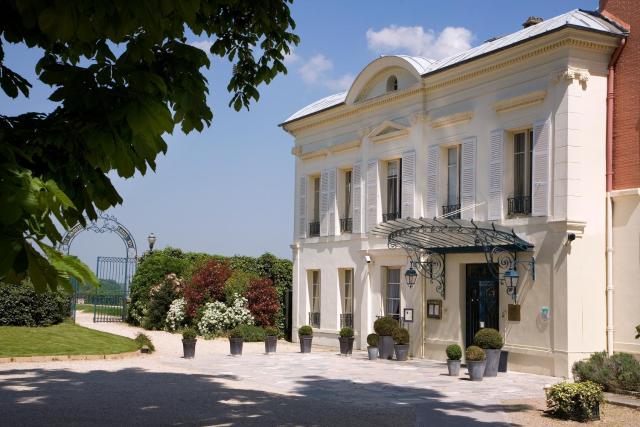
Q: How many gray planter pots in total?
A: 11